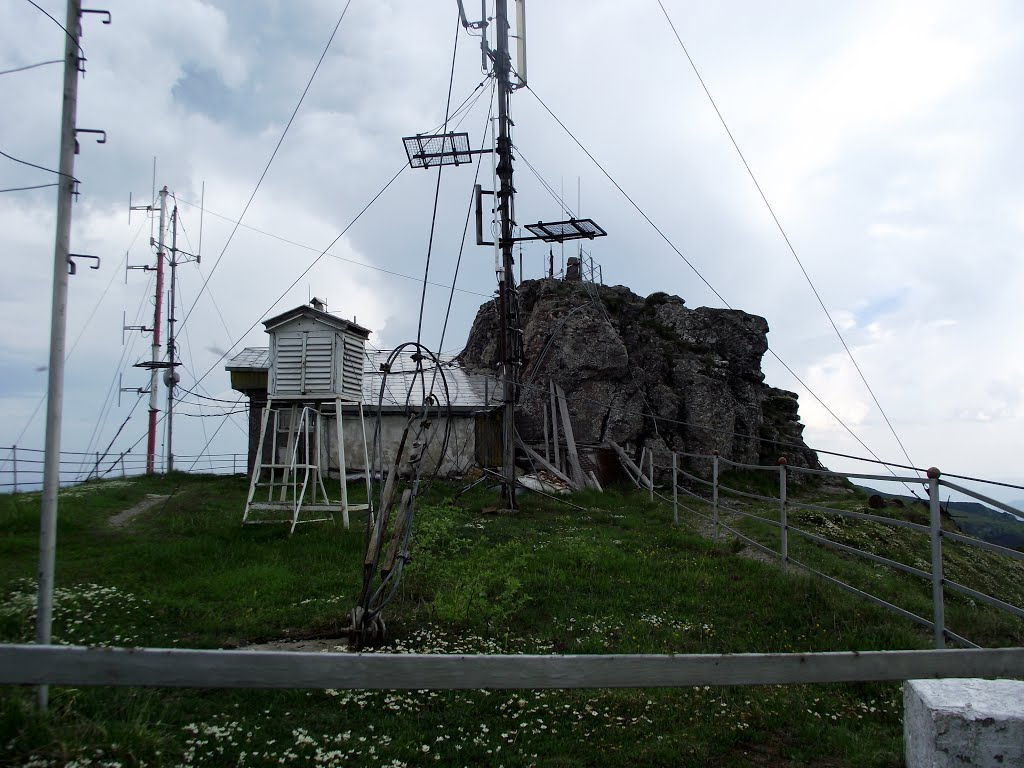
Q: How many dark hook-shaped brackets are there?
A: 3